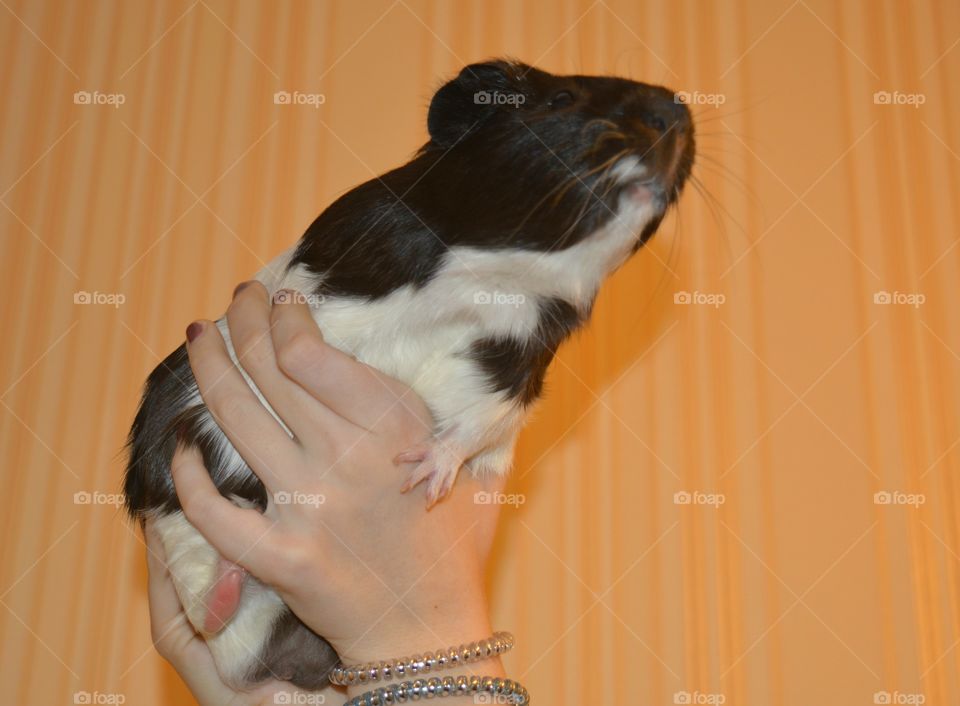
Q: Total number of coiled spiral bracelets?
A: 2